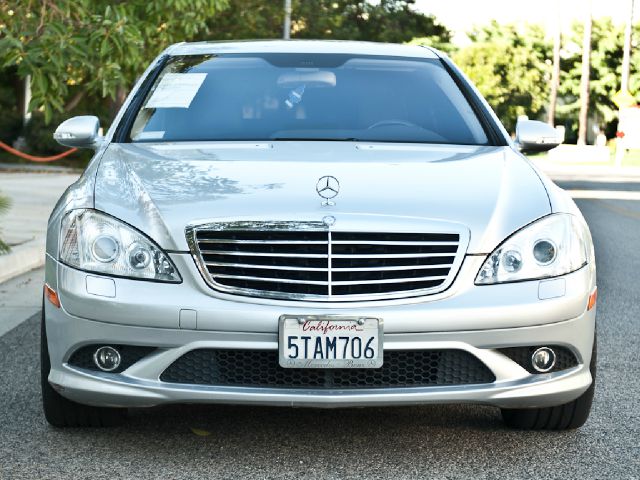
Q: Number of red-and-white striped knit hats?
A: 0